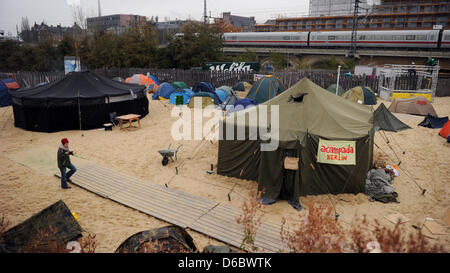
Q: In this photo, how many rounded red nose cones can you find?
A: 0